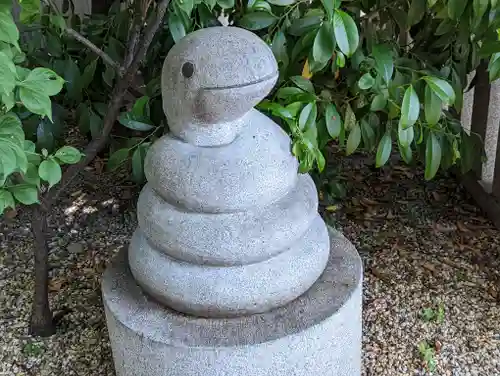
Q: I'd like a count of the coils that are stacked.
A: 3